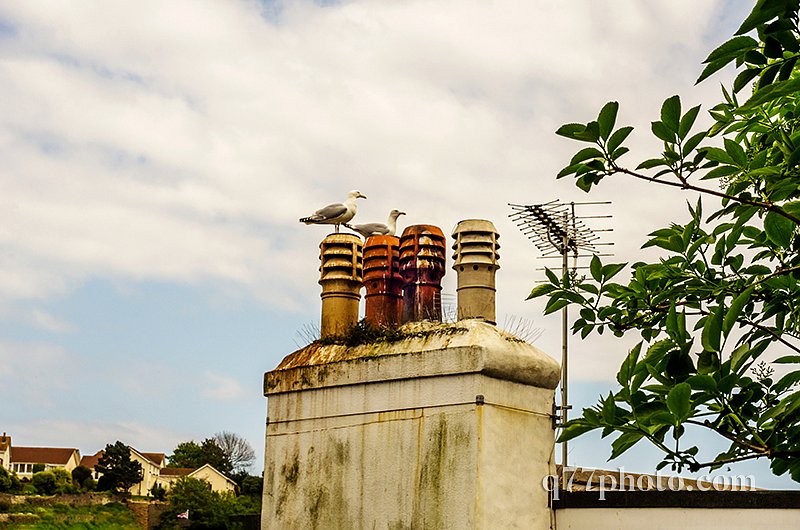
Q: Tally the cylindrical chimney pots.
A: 4